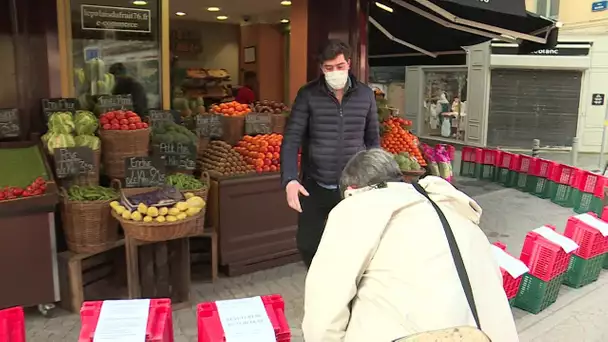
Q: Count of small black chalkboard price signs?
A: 9